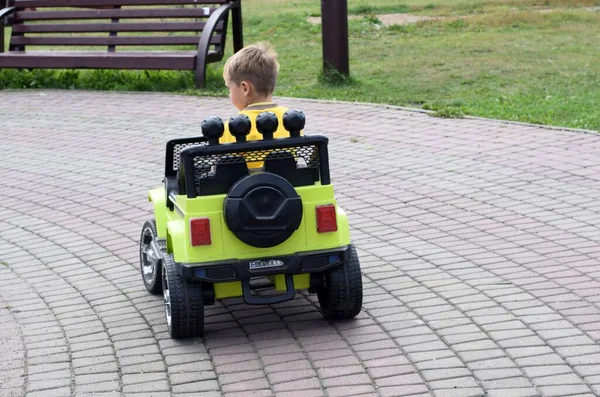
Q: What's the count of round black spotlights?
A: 4